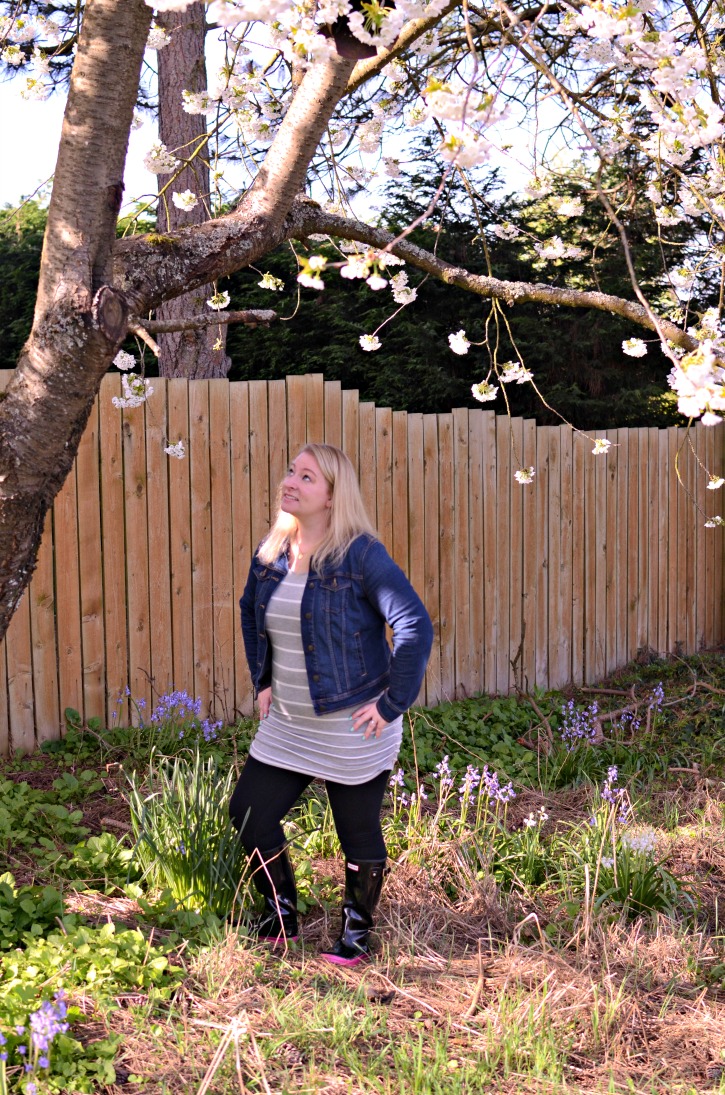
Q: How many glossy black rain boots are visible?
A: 2